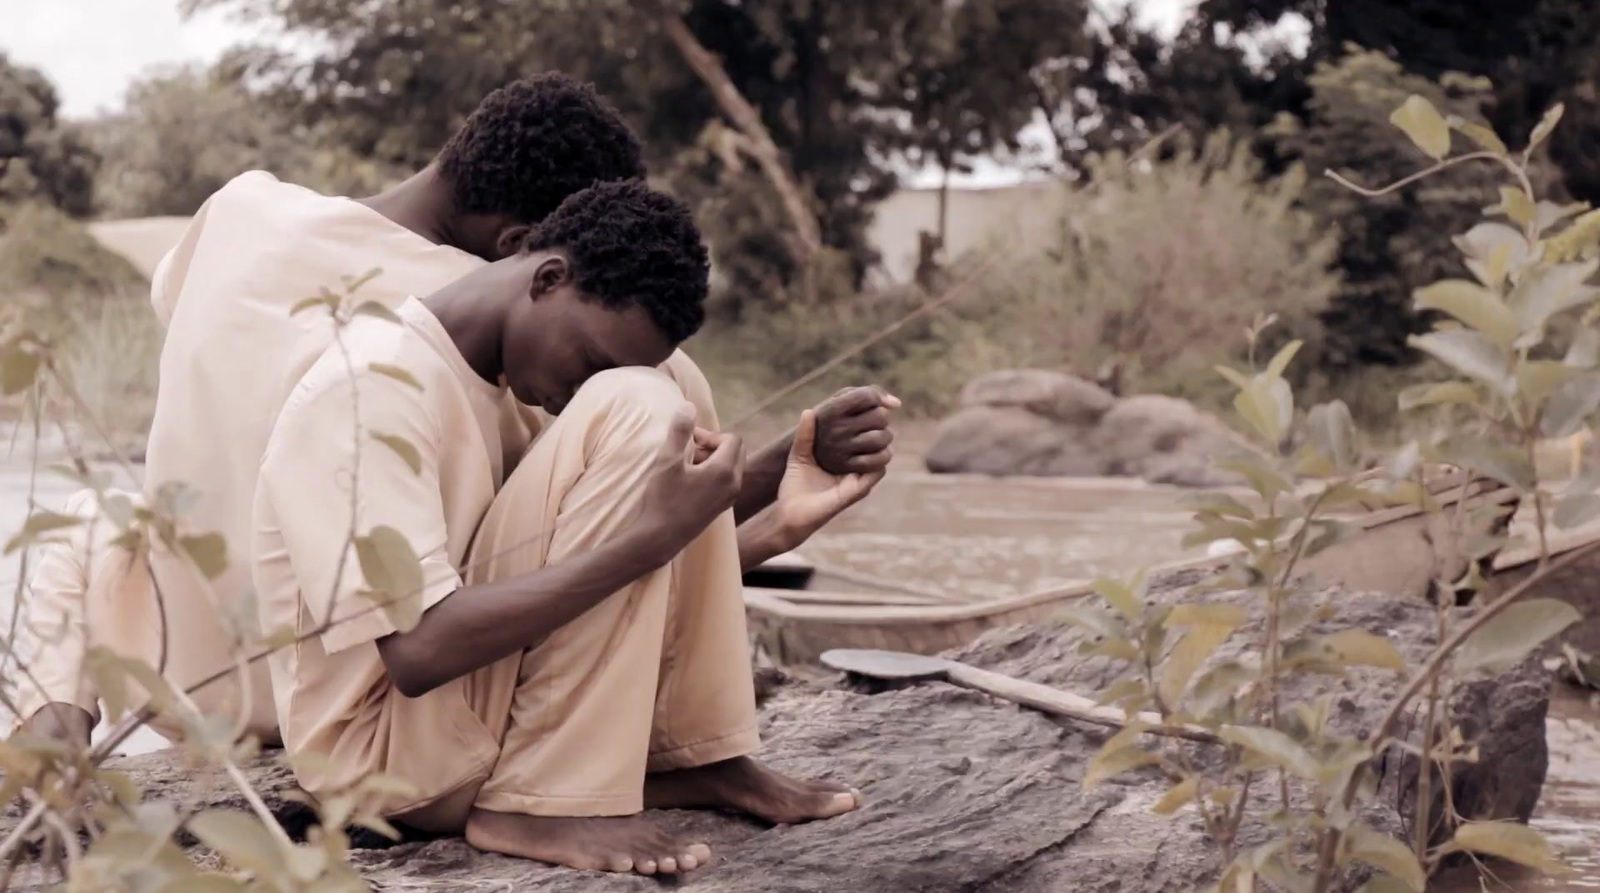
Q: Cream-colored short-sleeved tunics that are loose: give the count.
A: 2